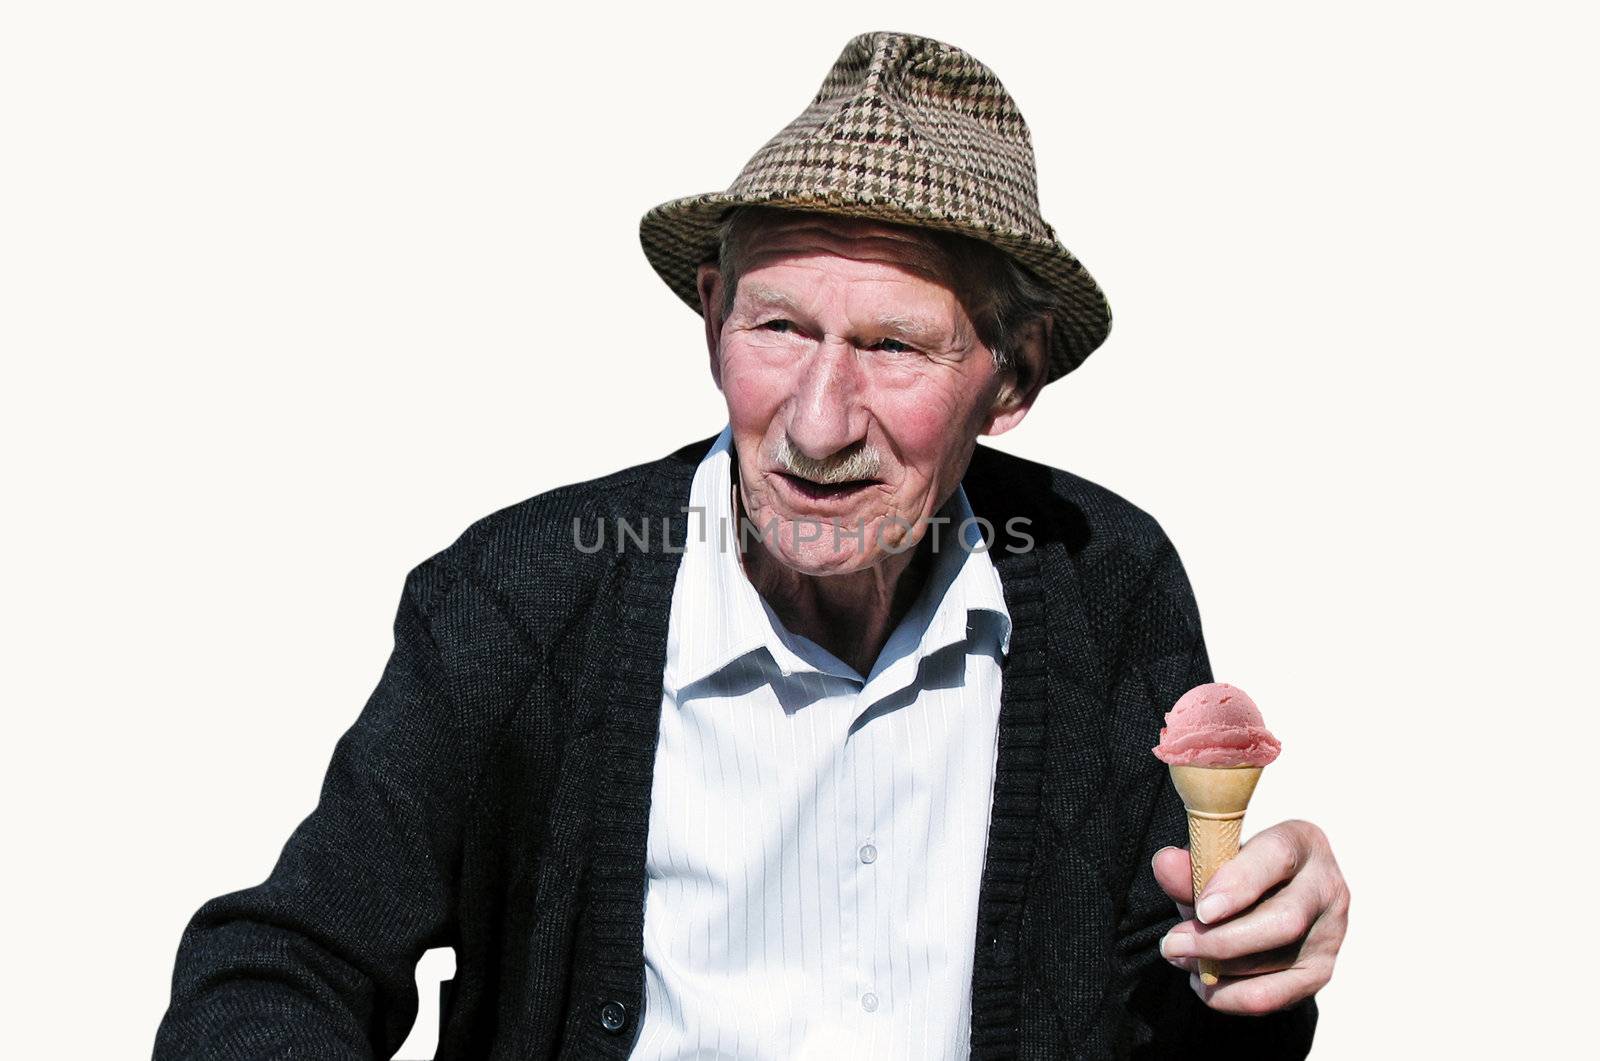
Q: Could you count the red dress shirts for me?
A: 0